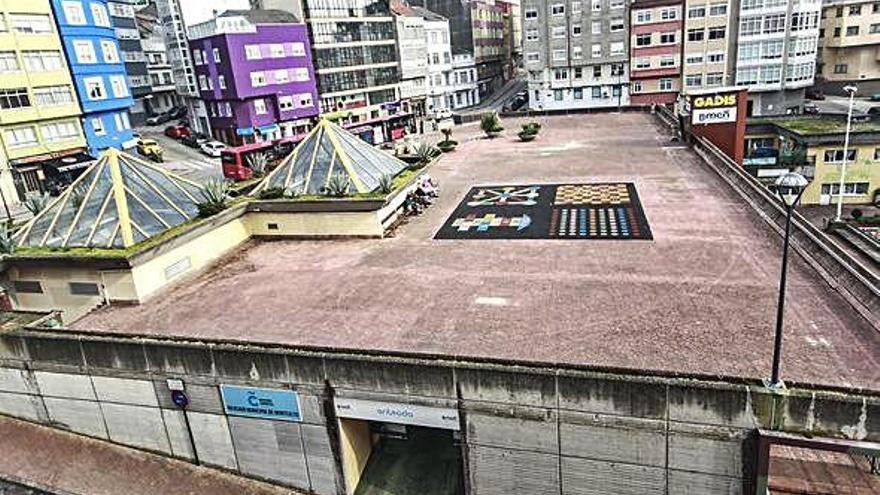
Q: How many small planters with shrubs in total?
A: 3